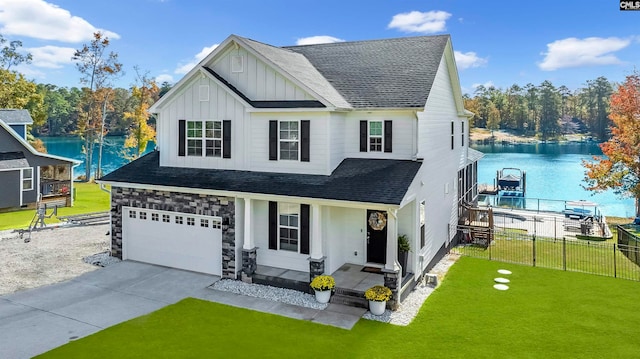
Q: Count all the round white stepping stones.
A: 3